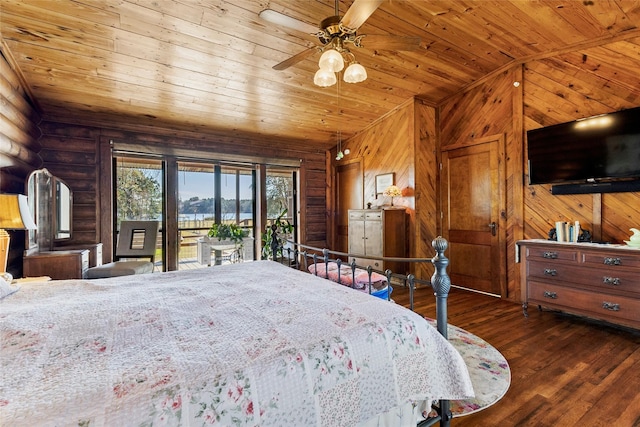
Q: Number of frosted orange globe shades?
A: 0